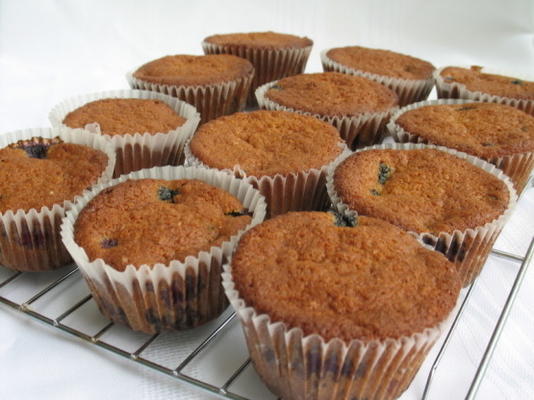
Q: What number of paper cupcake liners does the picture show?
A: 12